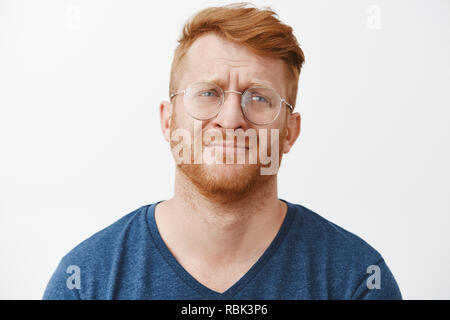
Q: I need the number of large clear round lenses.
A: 2